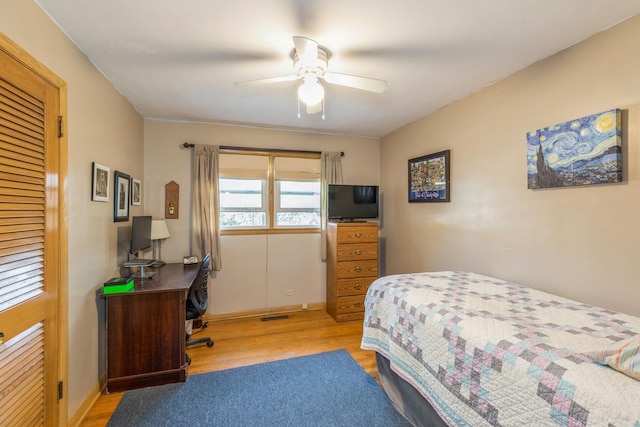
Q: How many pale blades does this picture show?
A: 4